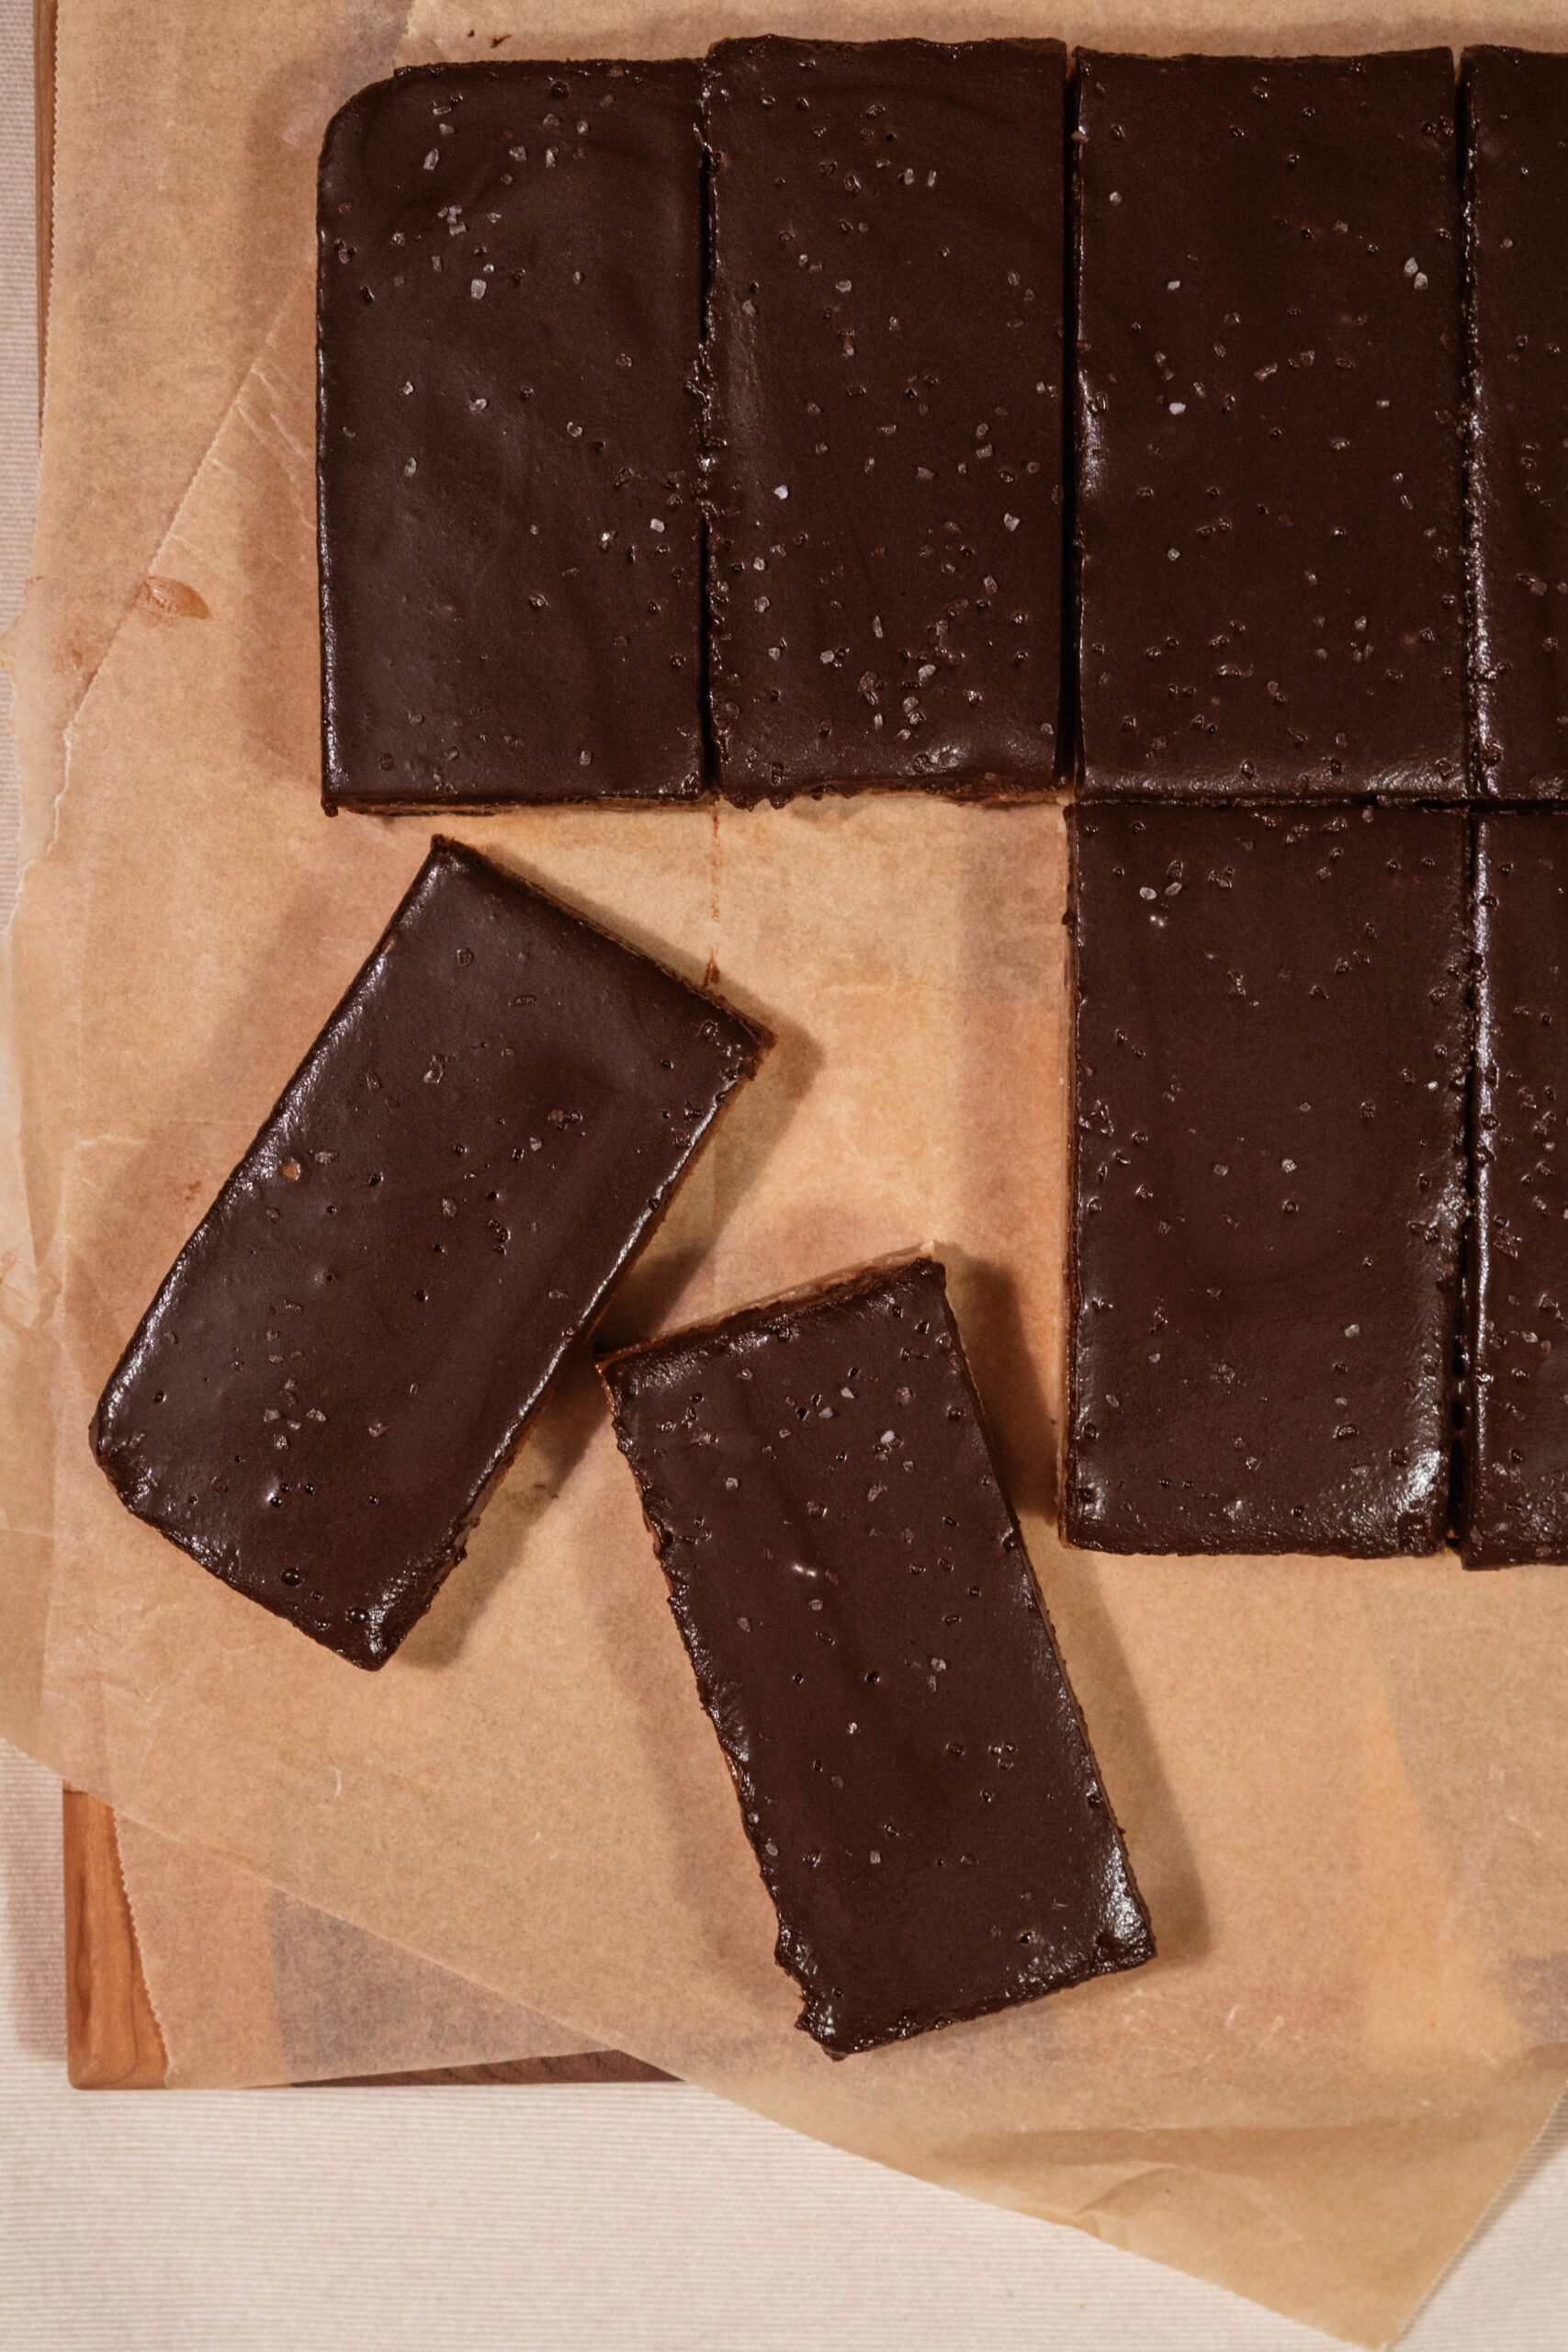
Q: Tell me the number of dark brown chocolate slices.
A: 8